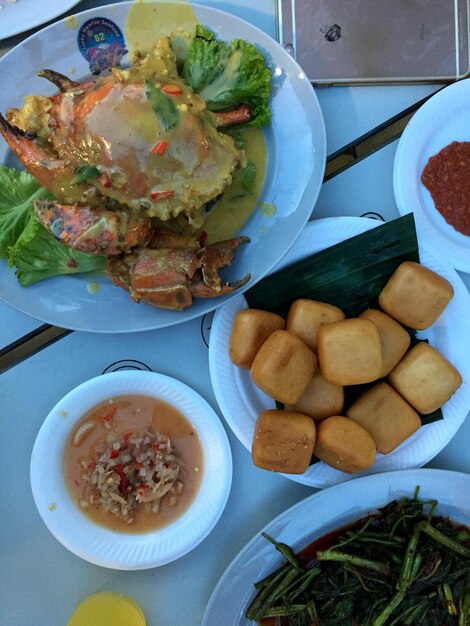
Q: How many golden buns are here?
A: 11